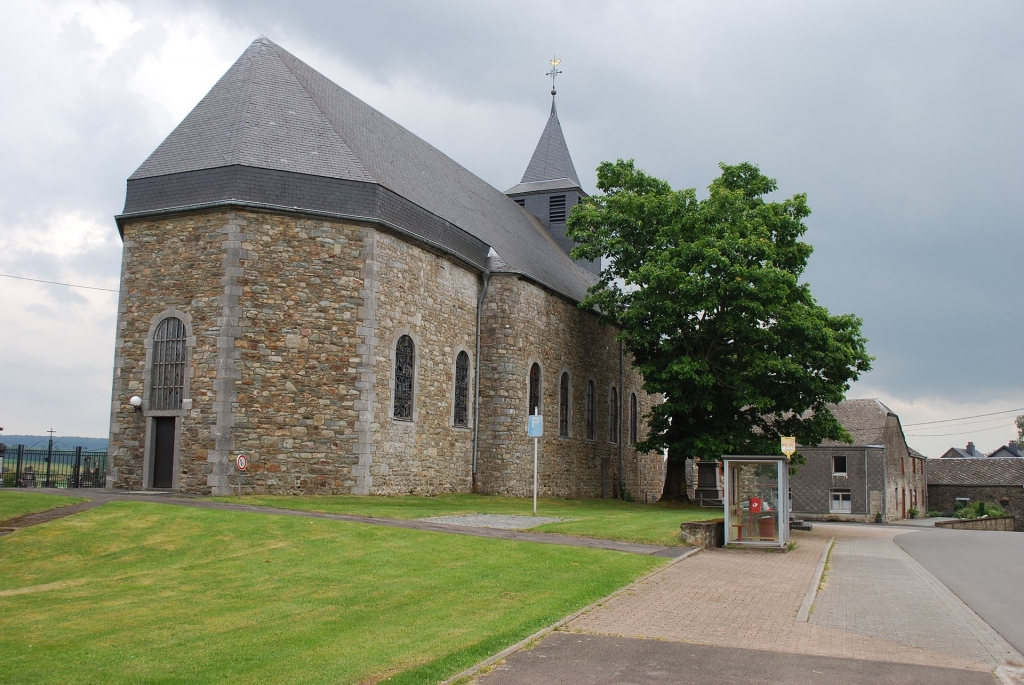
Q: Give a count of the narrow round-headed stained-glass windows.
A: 7